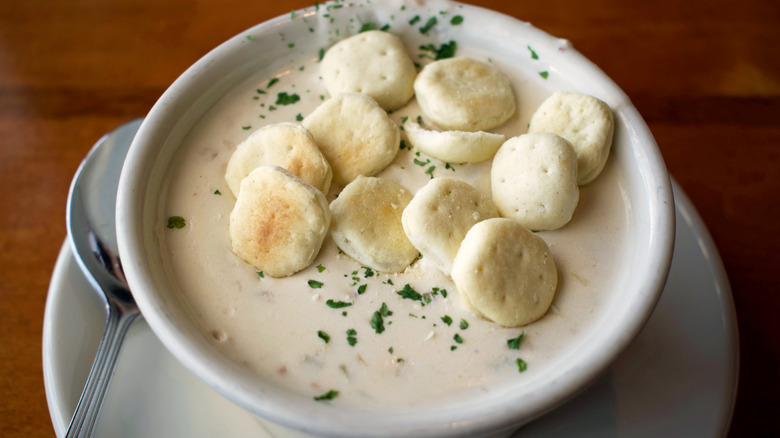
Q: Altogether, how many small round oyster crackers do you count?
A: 11